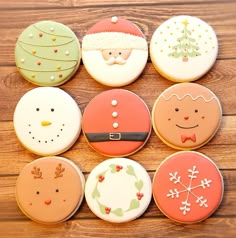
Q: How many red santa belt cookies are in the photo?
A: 1